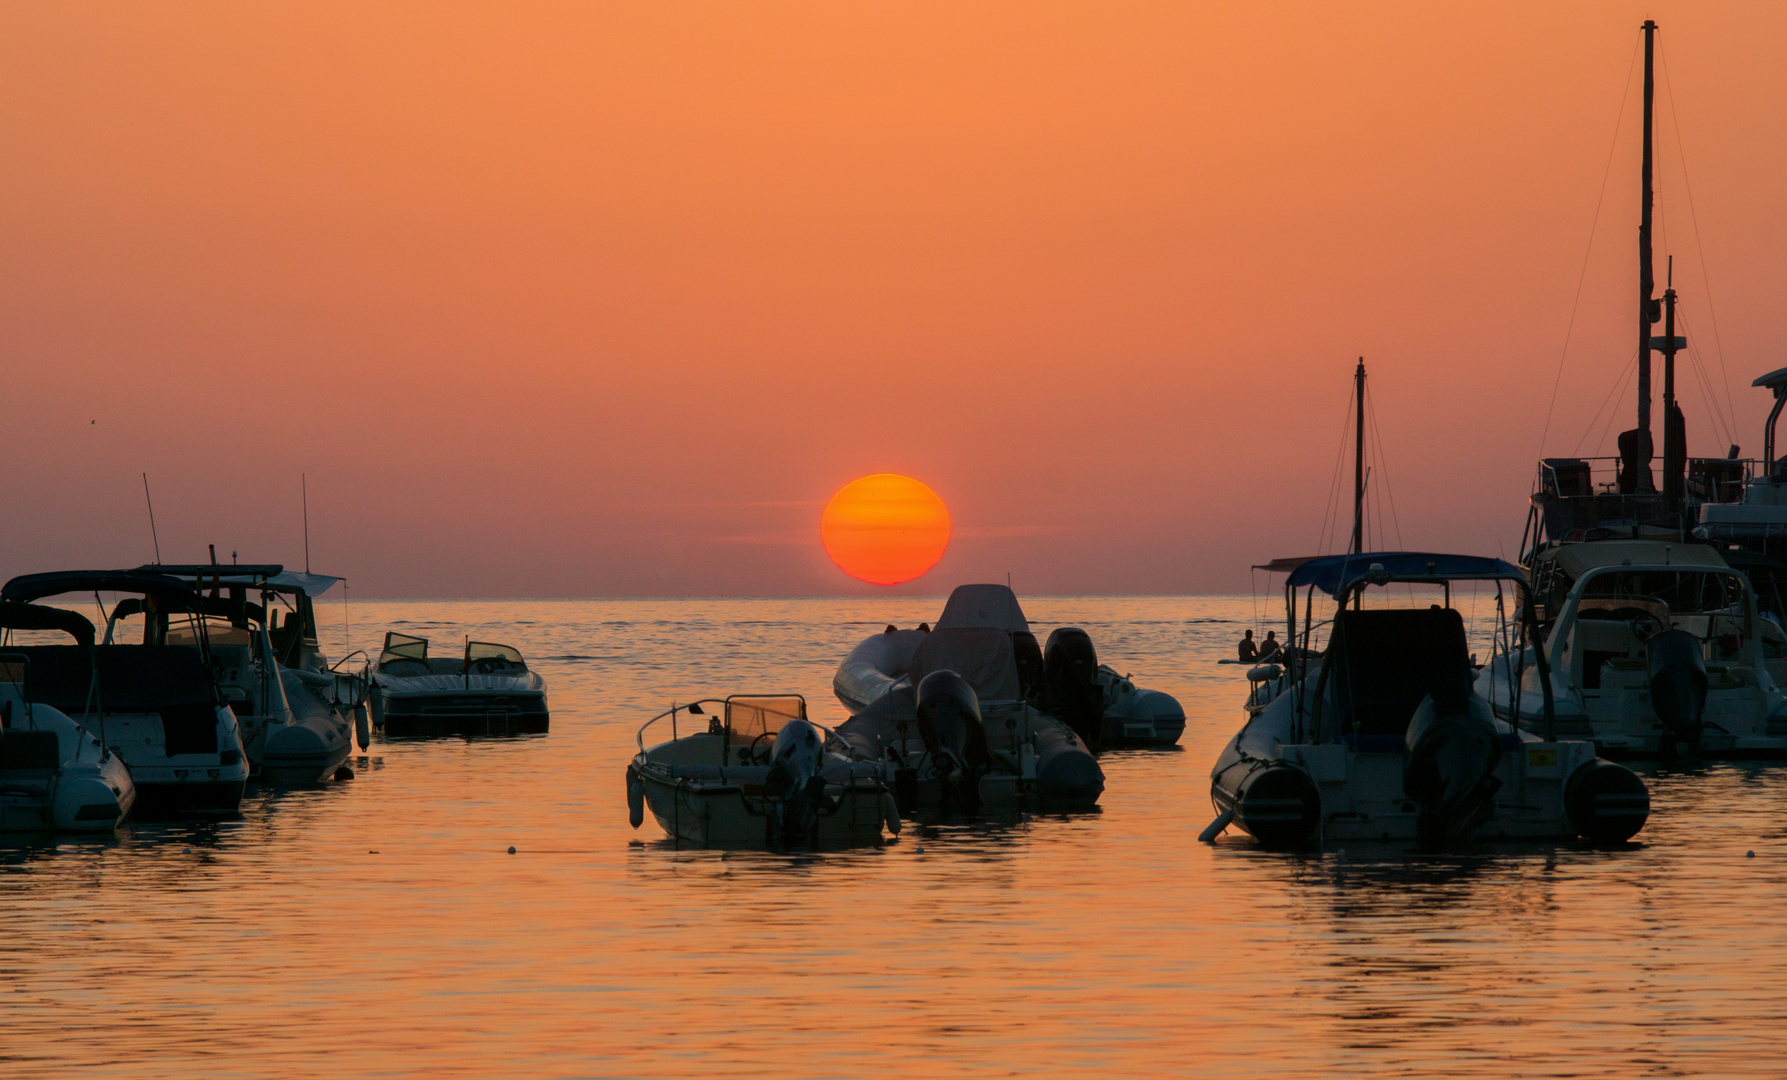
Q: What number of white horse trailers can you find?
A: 0